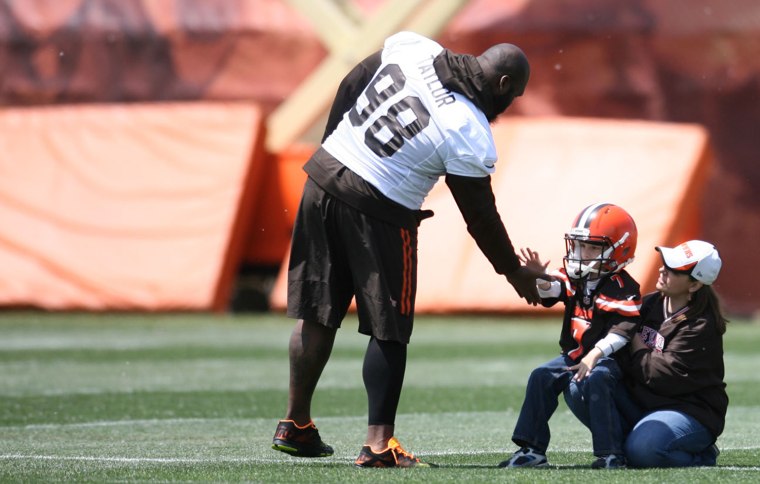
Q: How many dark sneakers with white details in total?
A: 2